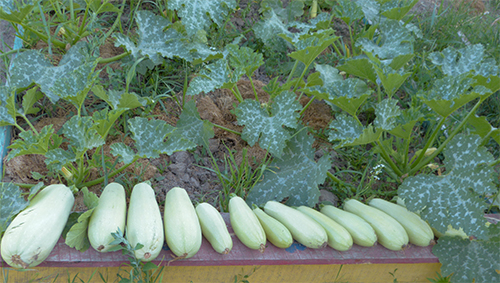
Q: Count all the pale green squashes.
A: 12